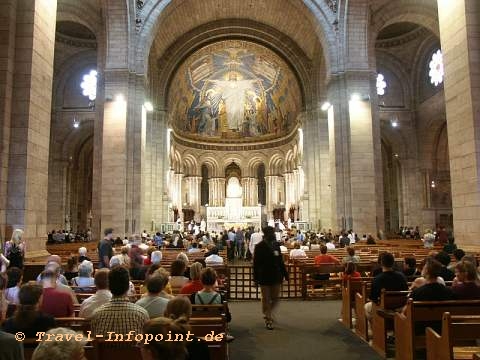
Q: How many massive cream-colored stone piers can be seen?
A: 4